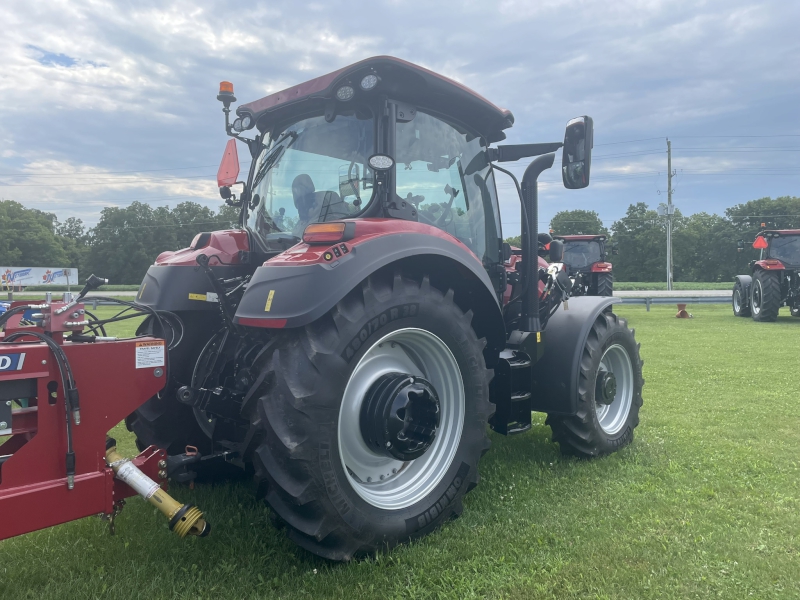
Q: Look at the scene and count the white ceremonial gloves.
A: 0